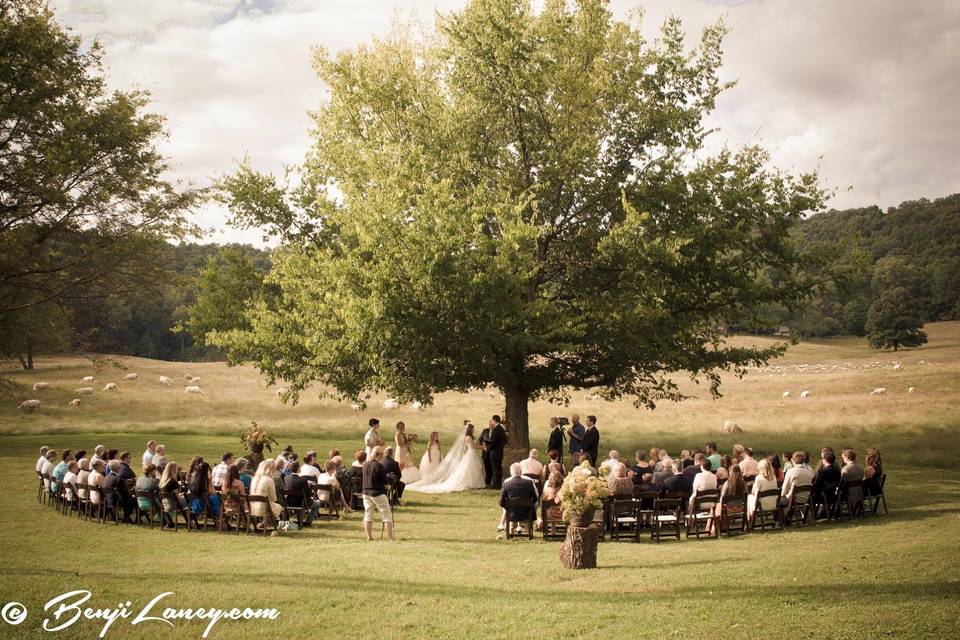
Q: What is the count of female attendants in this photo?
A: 3